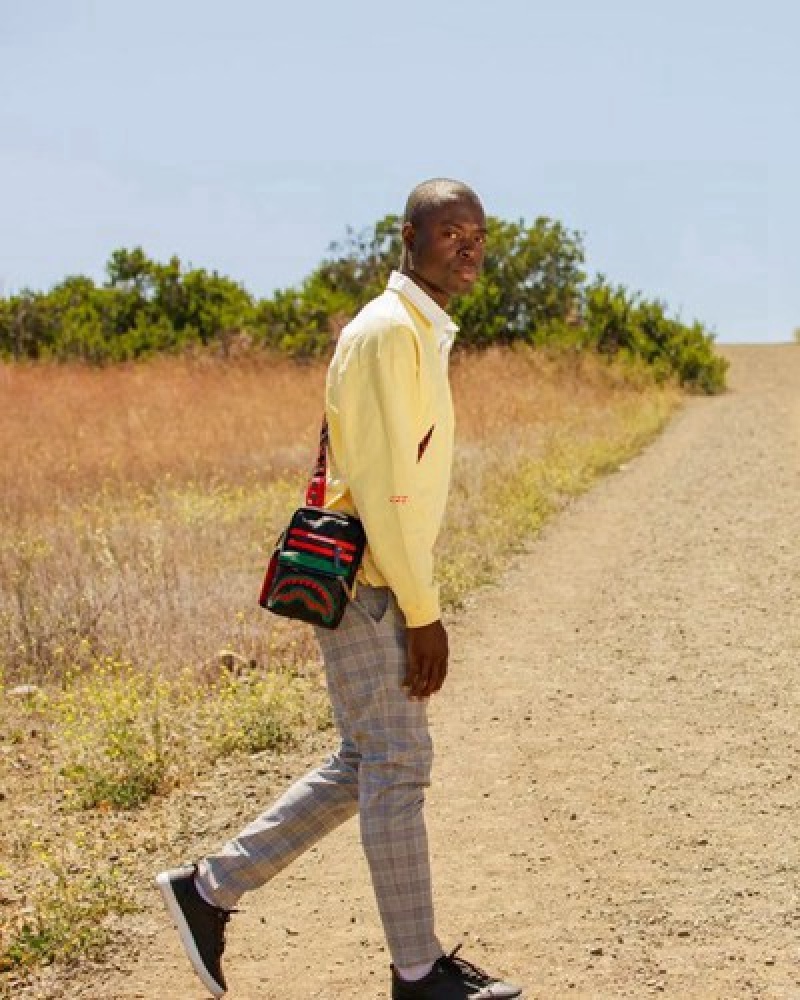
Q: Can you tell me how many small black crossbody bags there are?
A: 1